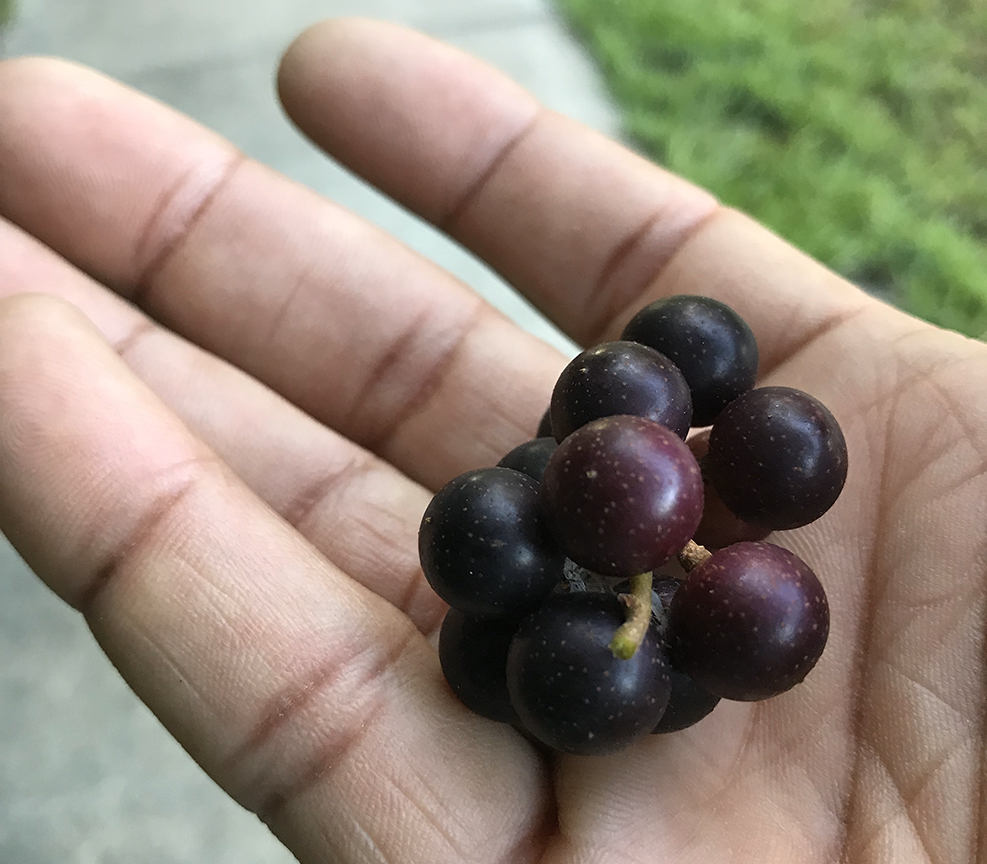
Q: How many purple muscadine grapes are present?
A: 12